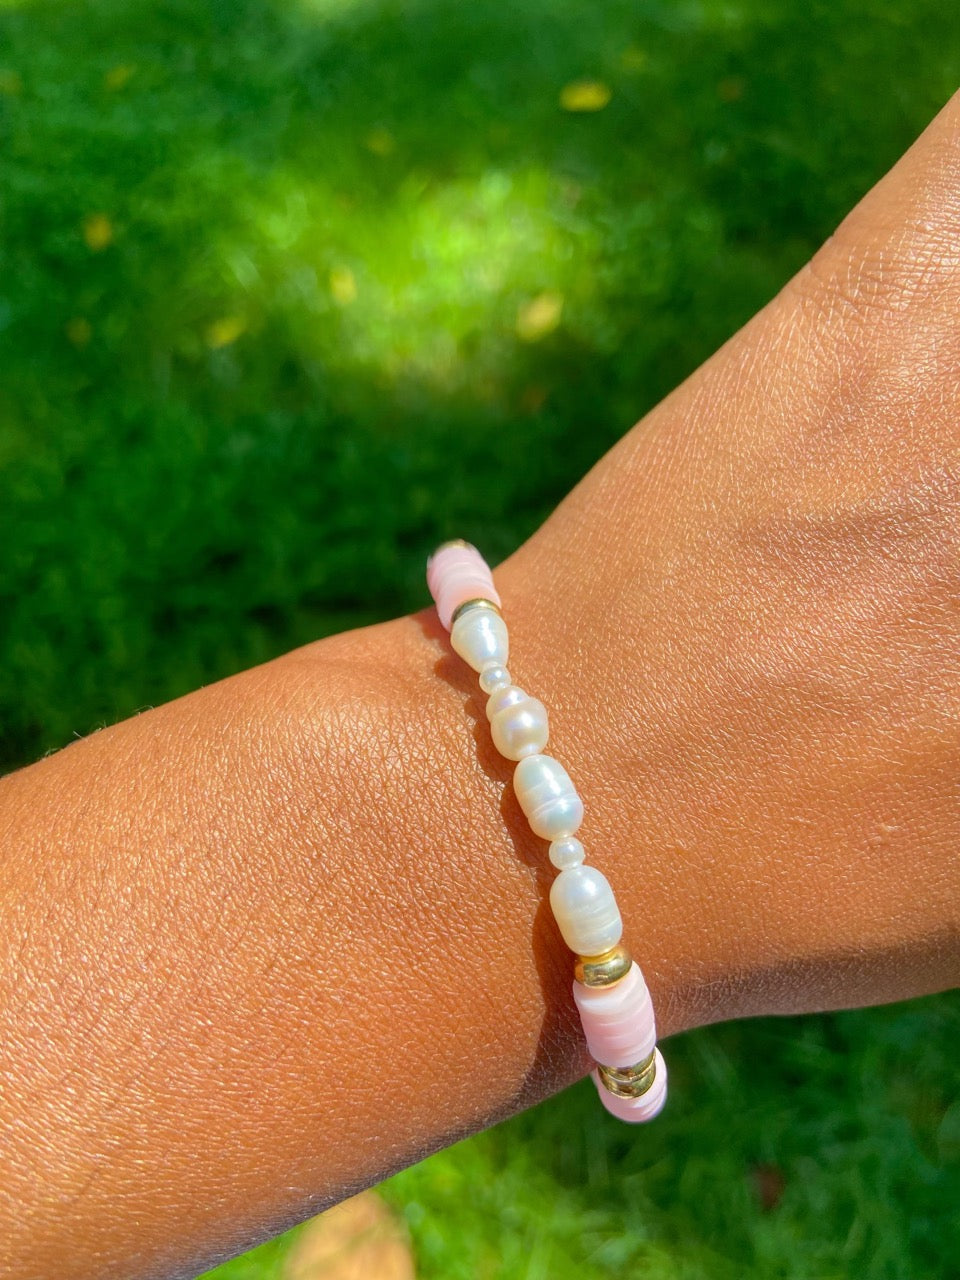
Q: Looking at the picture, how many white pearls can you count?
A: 6